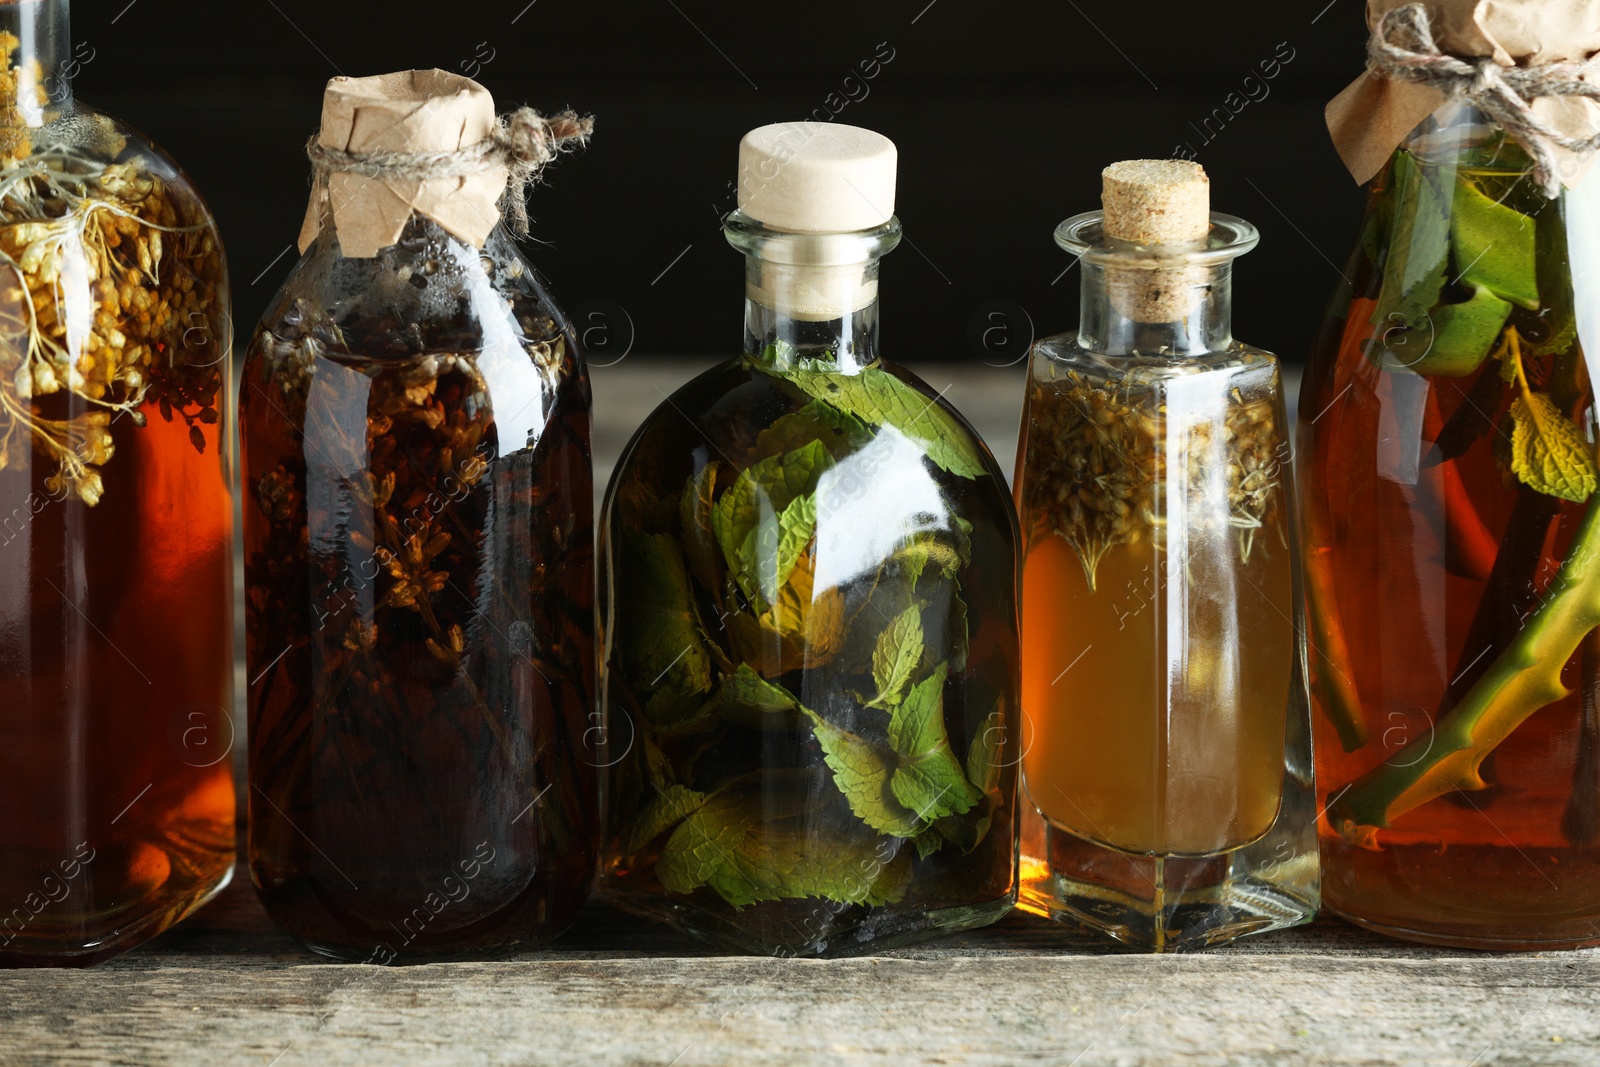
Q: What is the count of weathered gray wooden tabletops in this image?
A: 1